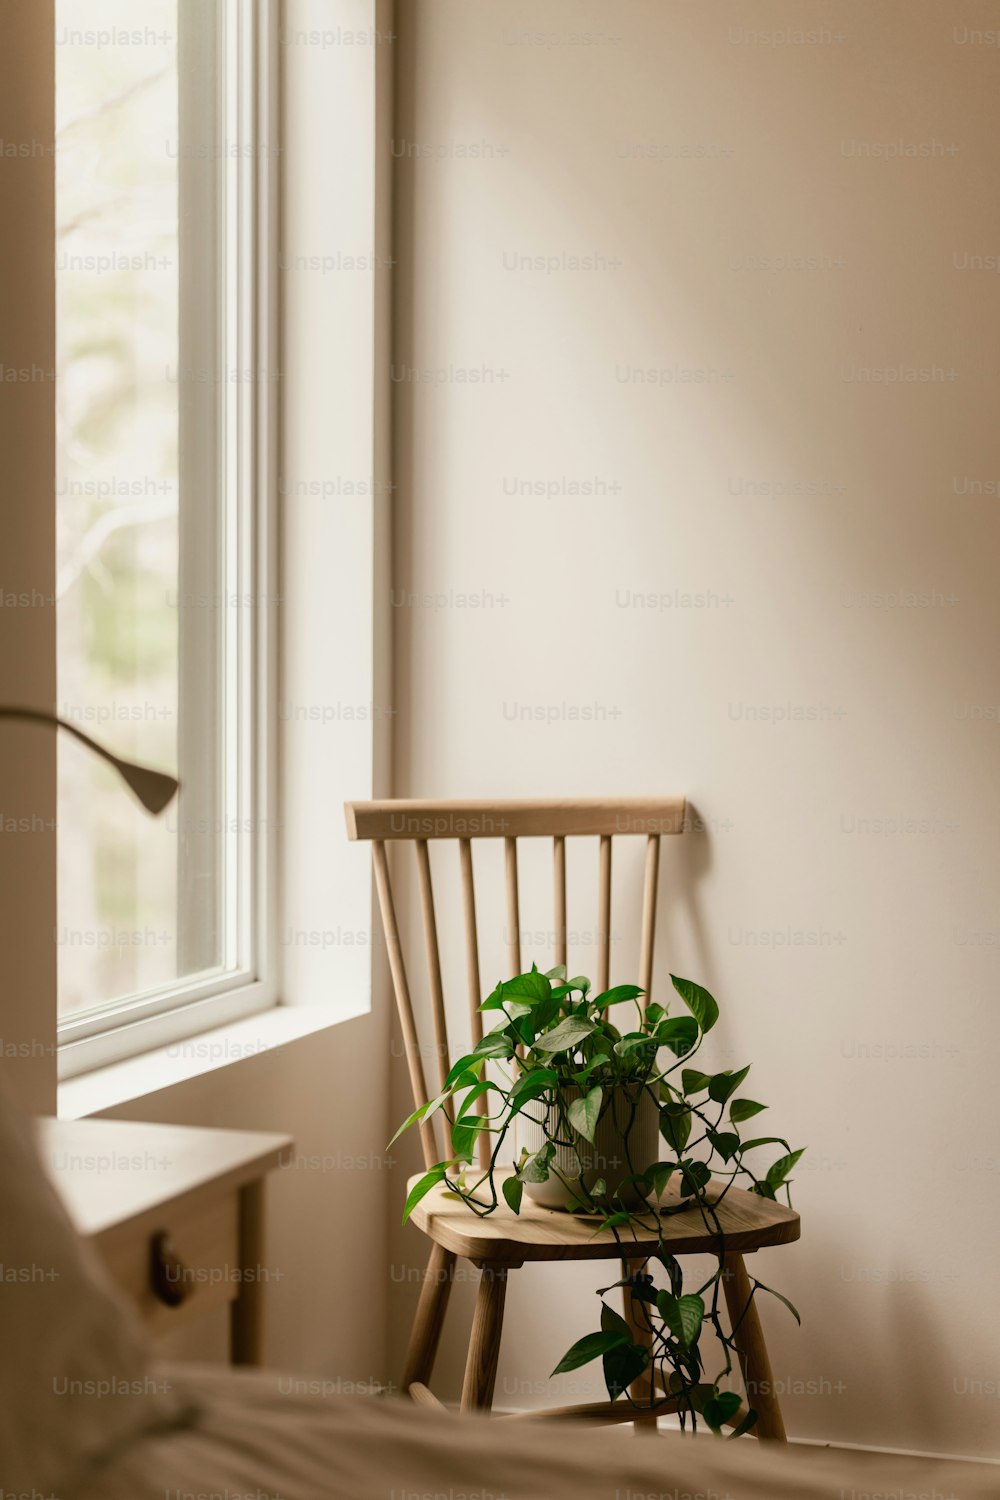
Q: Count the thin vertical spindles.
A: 7